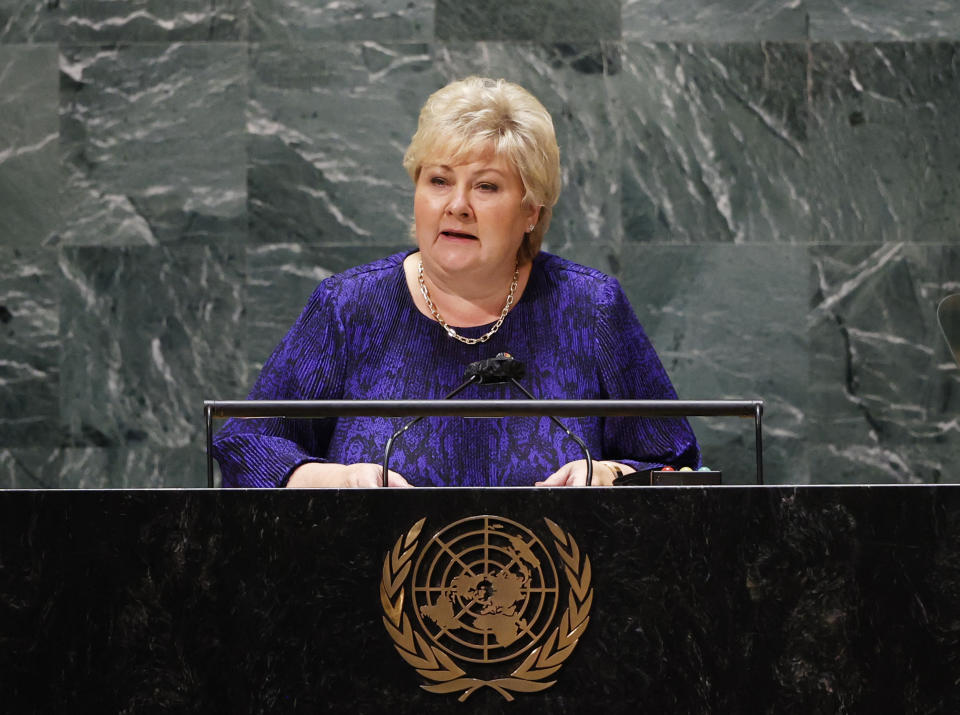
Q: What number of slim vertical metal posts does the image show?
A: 2